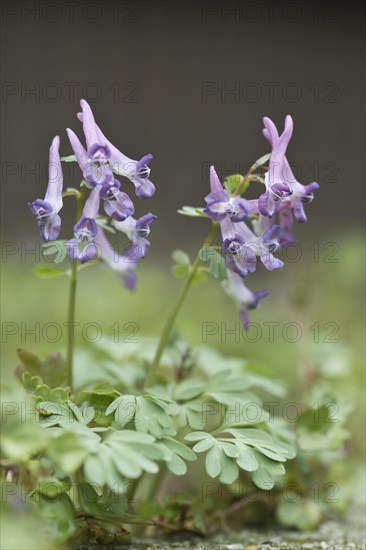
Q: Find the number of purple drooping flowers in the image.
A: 14